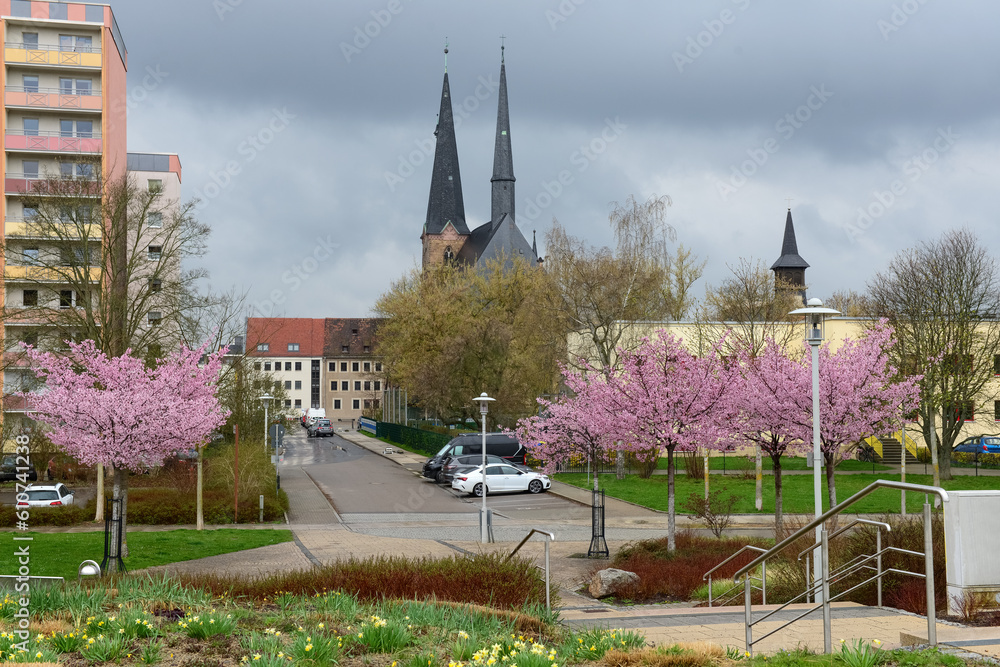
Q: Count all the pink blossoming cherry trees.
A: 5